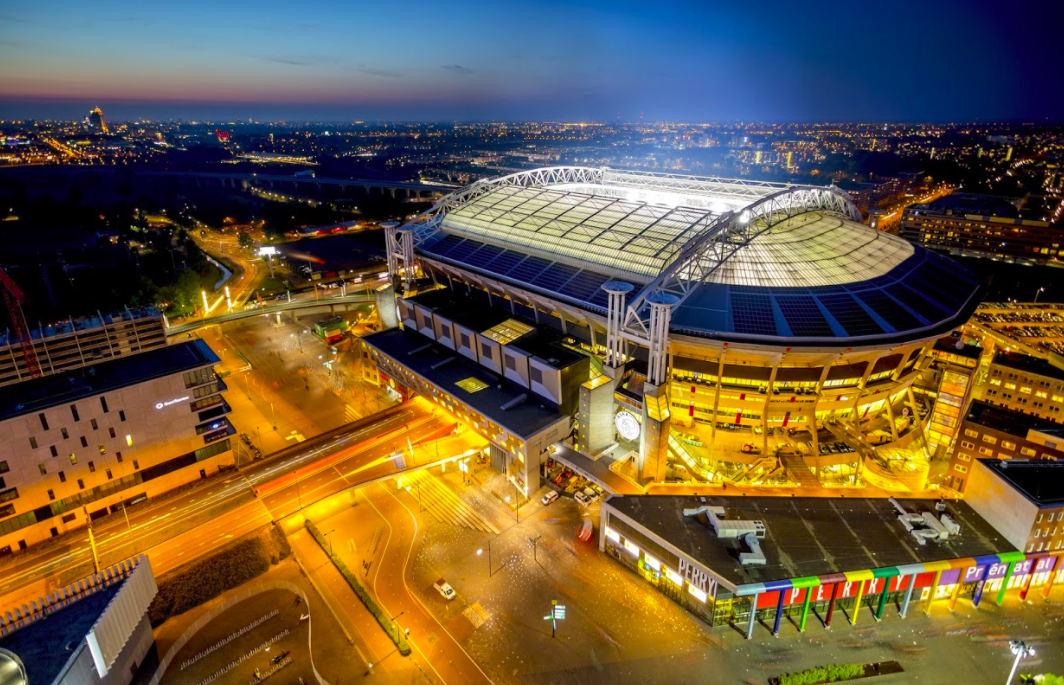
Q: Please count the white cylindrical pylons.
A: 4